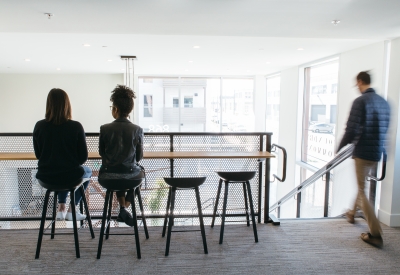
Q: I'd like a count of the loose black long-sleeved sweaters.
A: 1